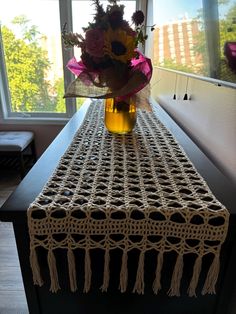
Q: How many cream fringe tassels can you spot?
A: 11